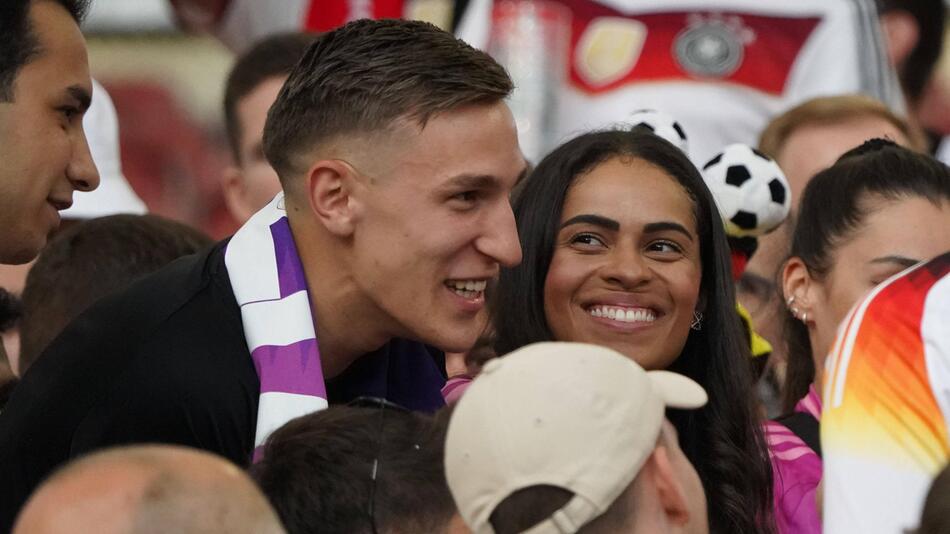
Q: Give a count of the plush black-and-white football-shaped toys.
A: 2